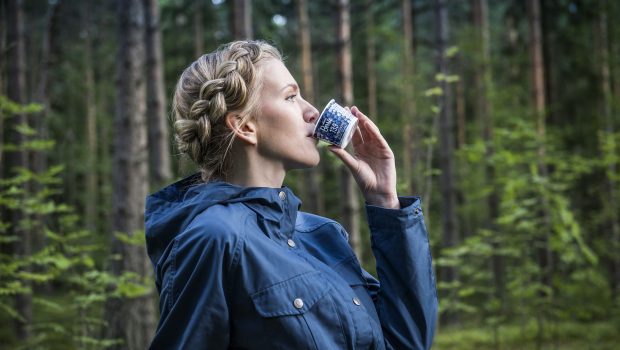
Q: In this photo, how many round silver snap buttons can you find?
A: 4